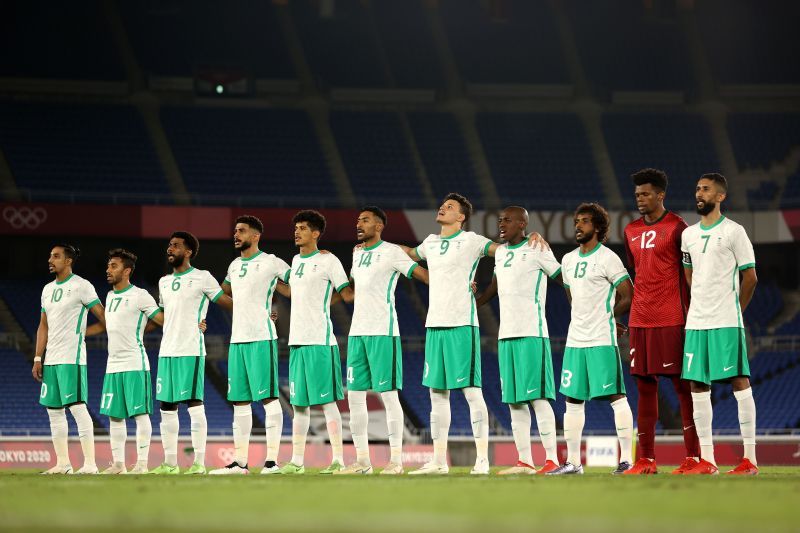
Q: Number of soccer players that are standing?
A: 11